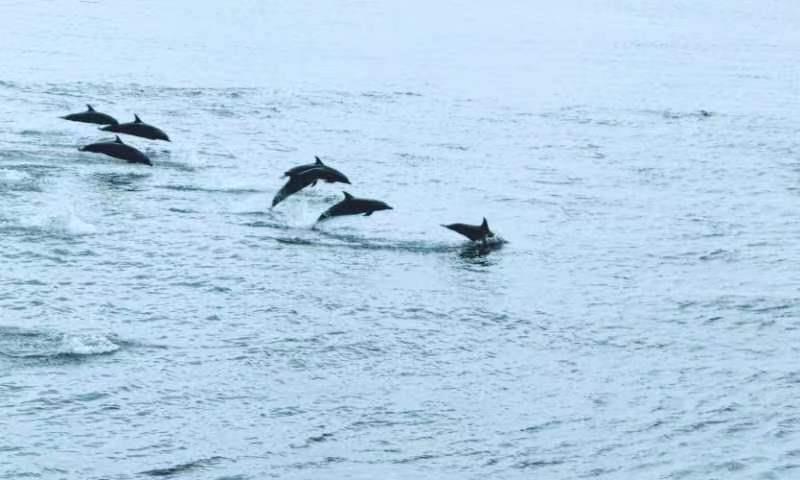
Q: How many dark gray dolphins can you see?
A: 7